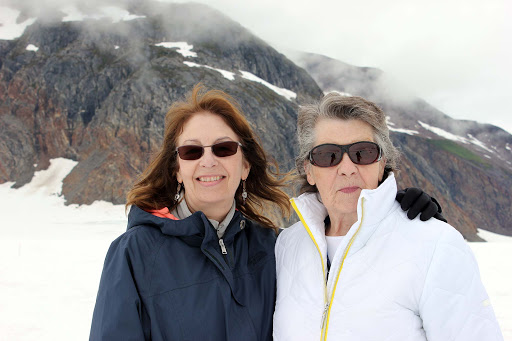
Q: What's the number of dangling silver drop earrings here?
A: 2